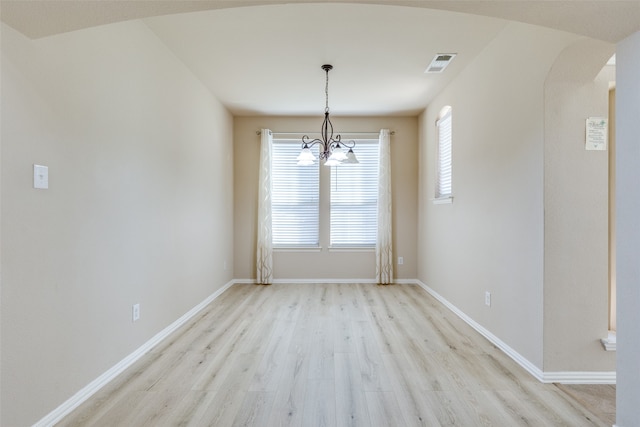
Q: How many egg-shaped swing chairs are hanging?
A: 0